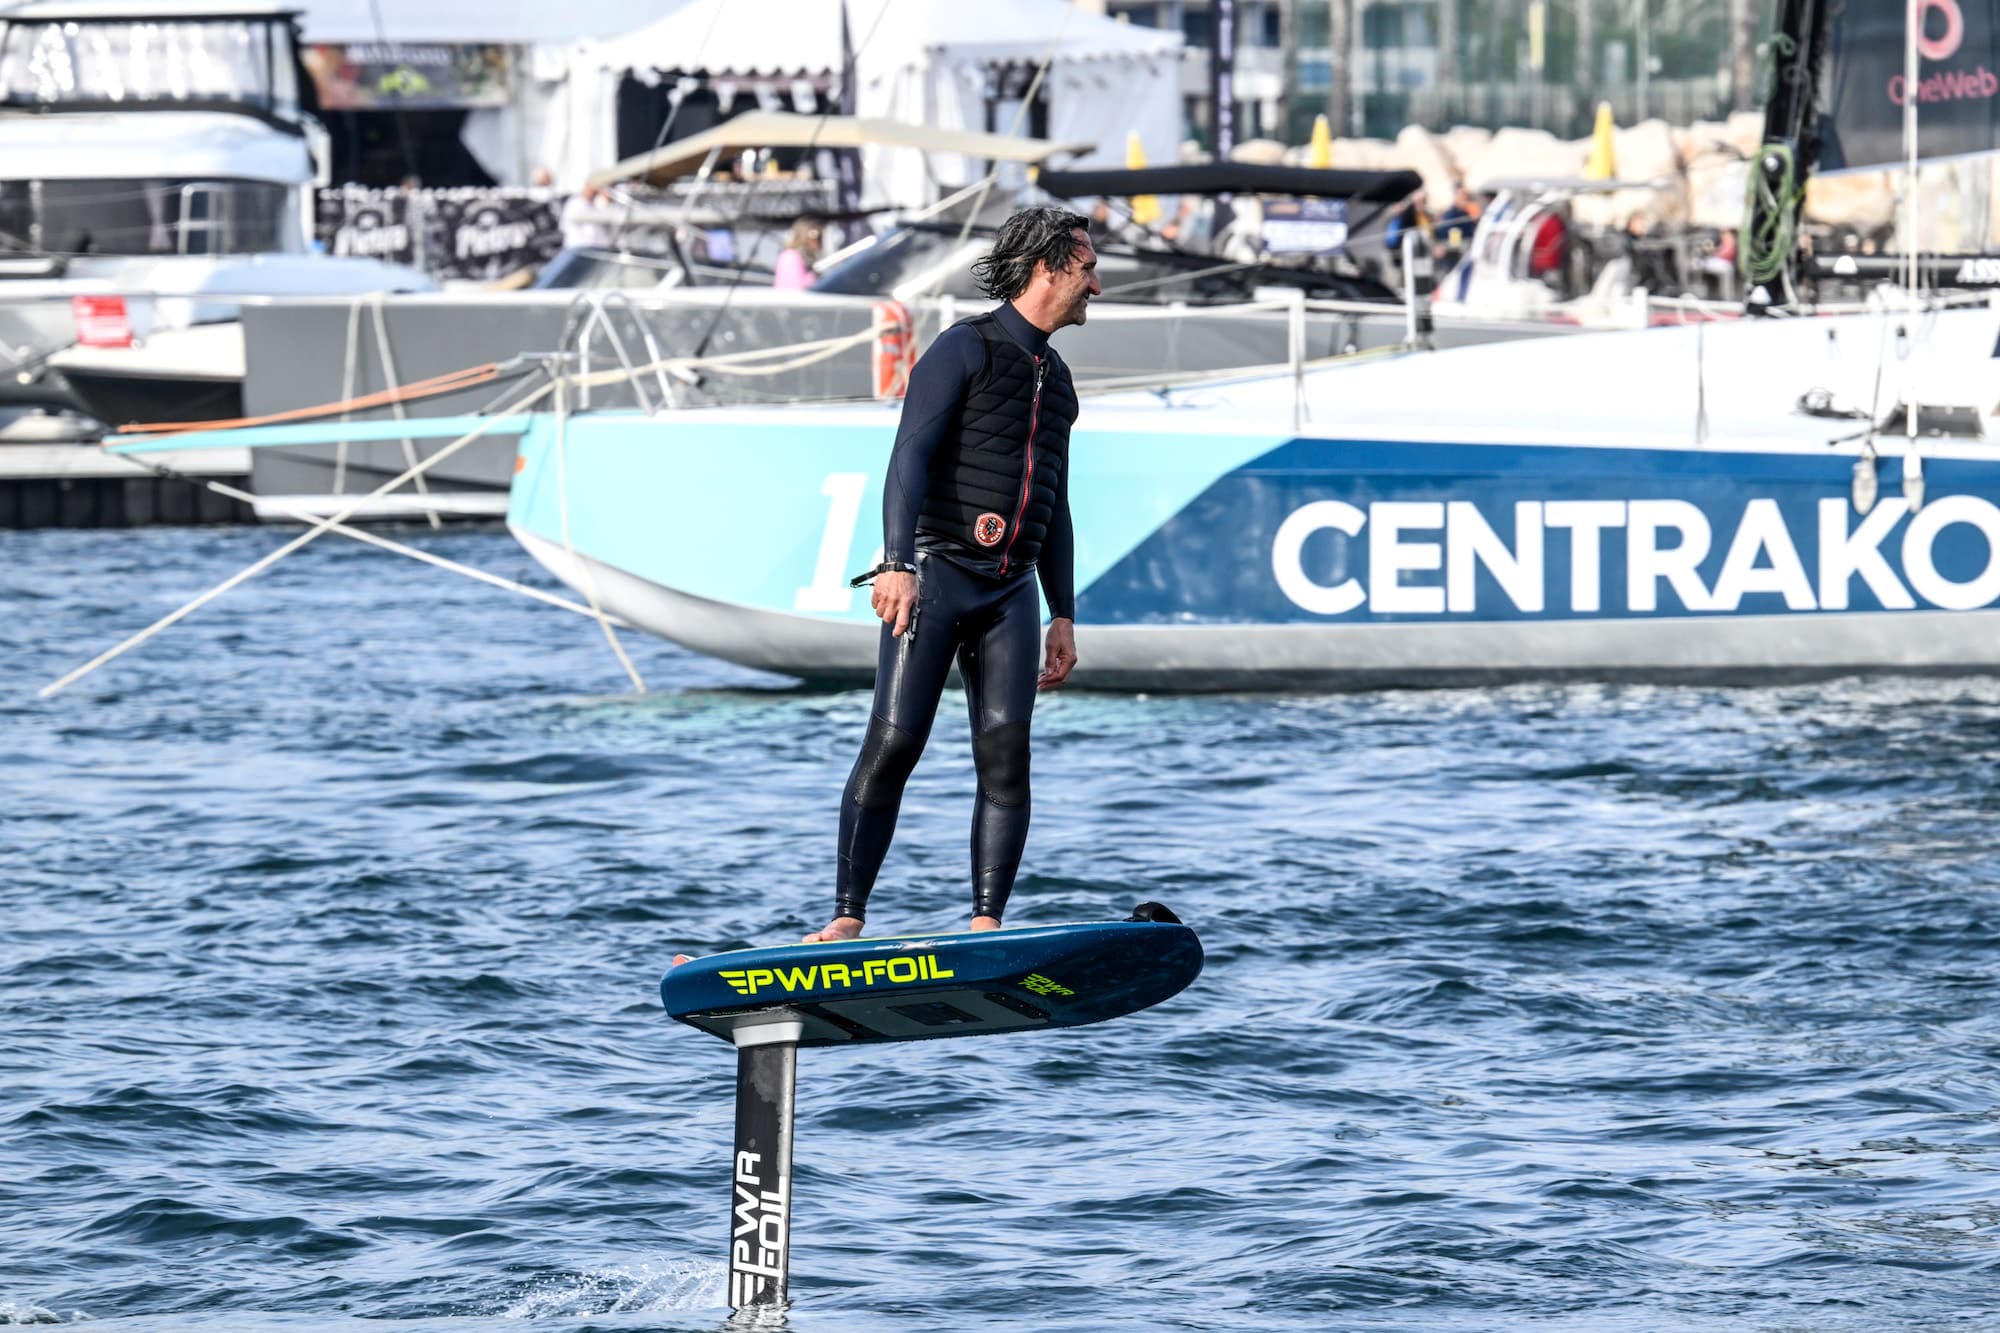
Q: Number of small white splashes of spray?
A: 1